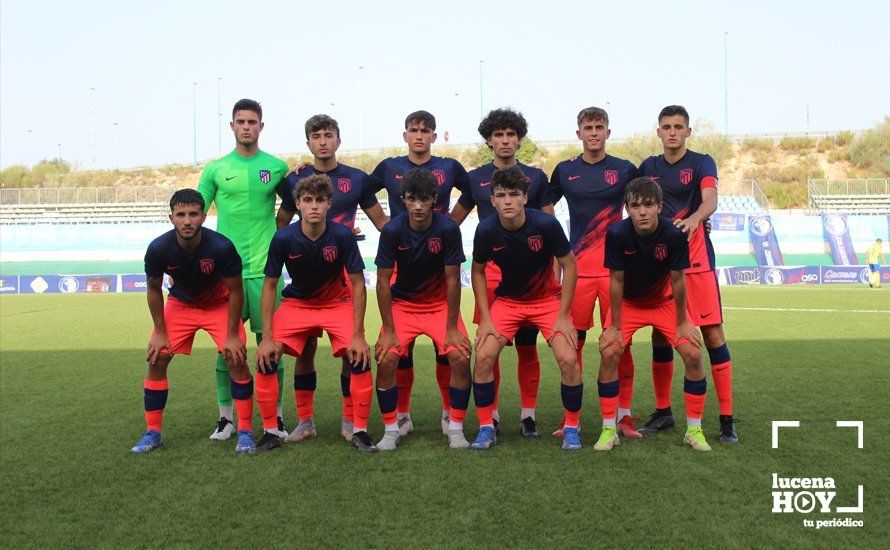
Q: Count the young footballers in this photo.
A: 11